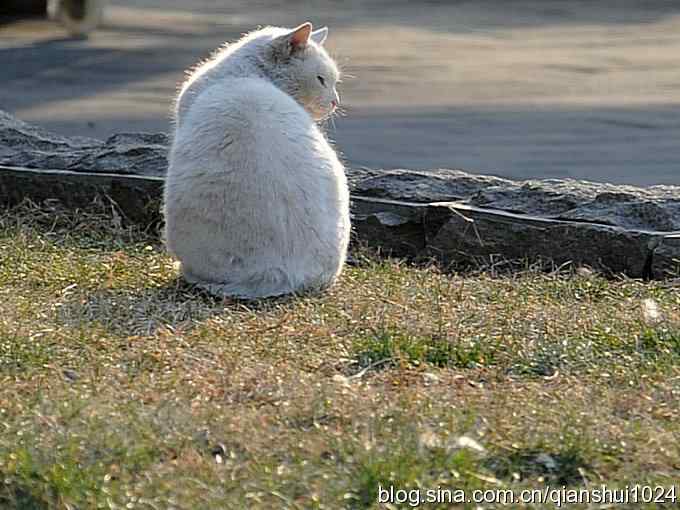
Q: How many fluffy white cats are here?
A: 1